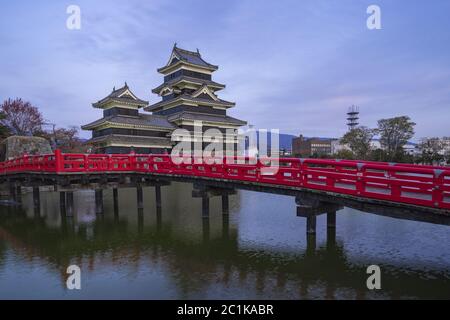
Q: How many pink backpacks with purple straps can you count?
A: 0